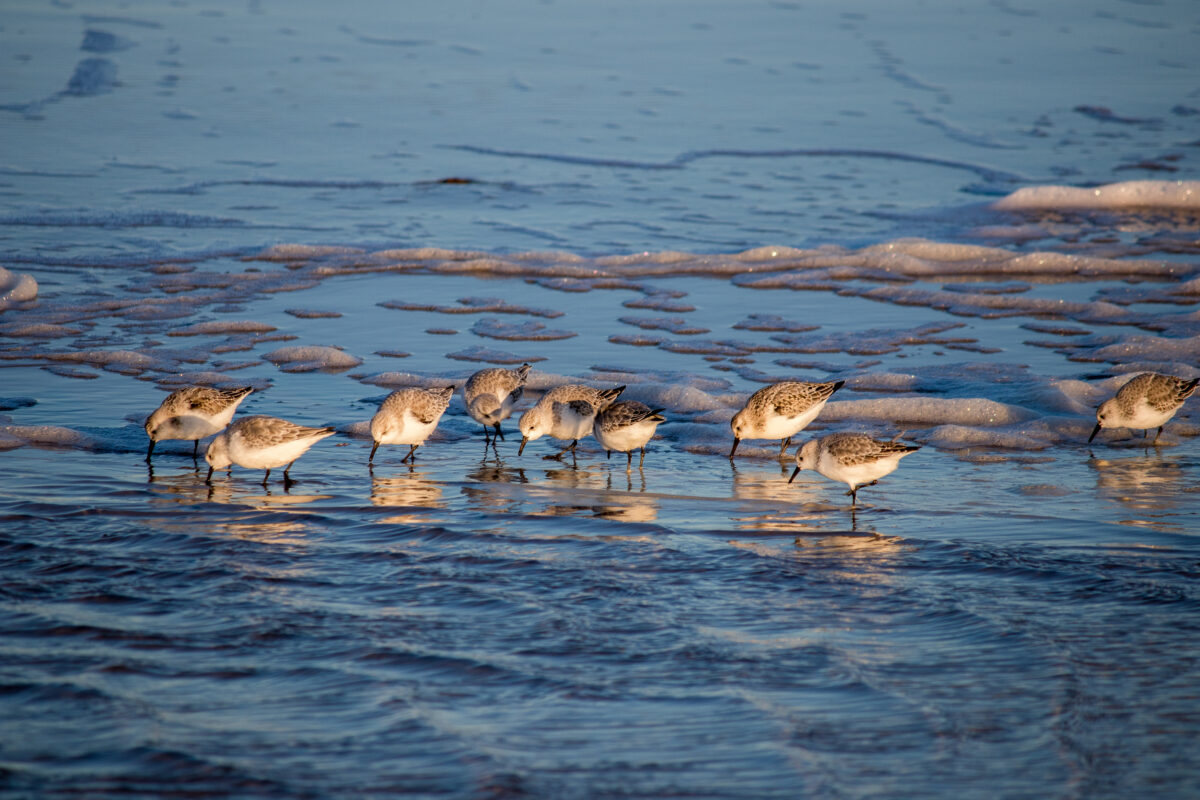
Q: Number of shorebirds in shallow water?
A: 9